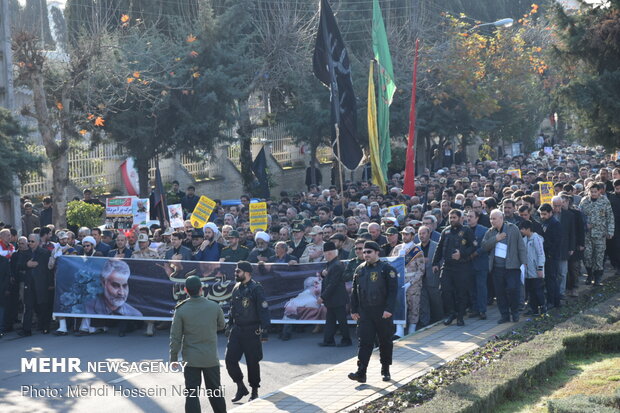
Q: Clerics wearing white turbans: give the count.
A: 3